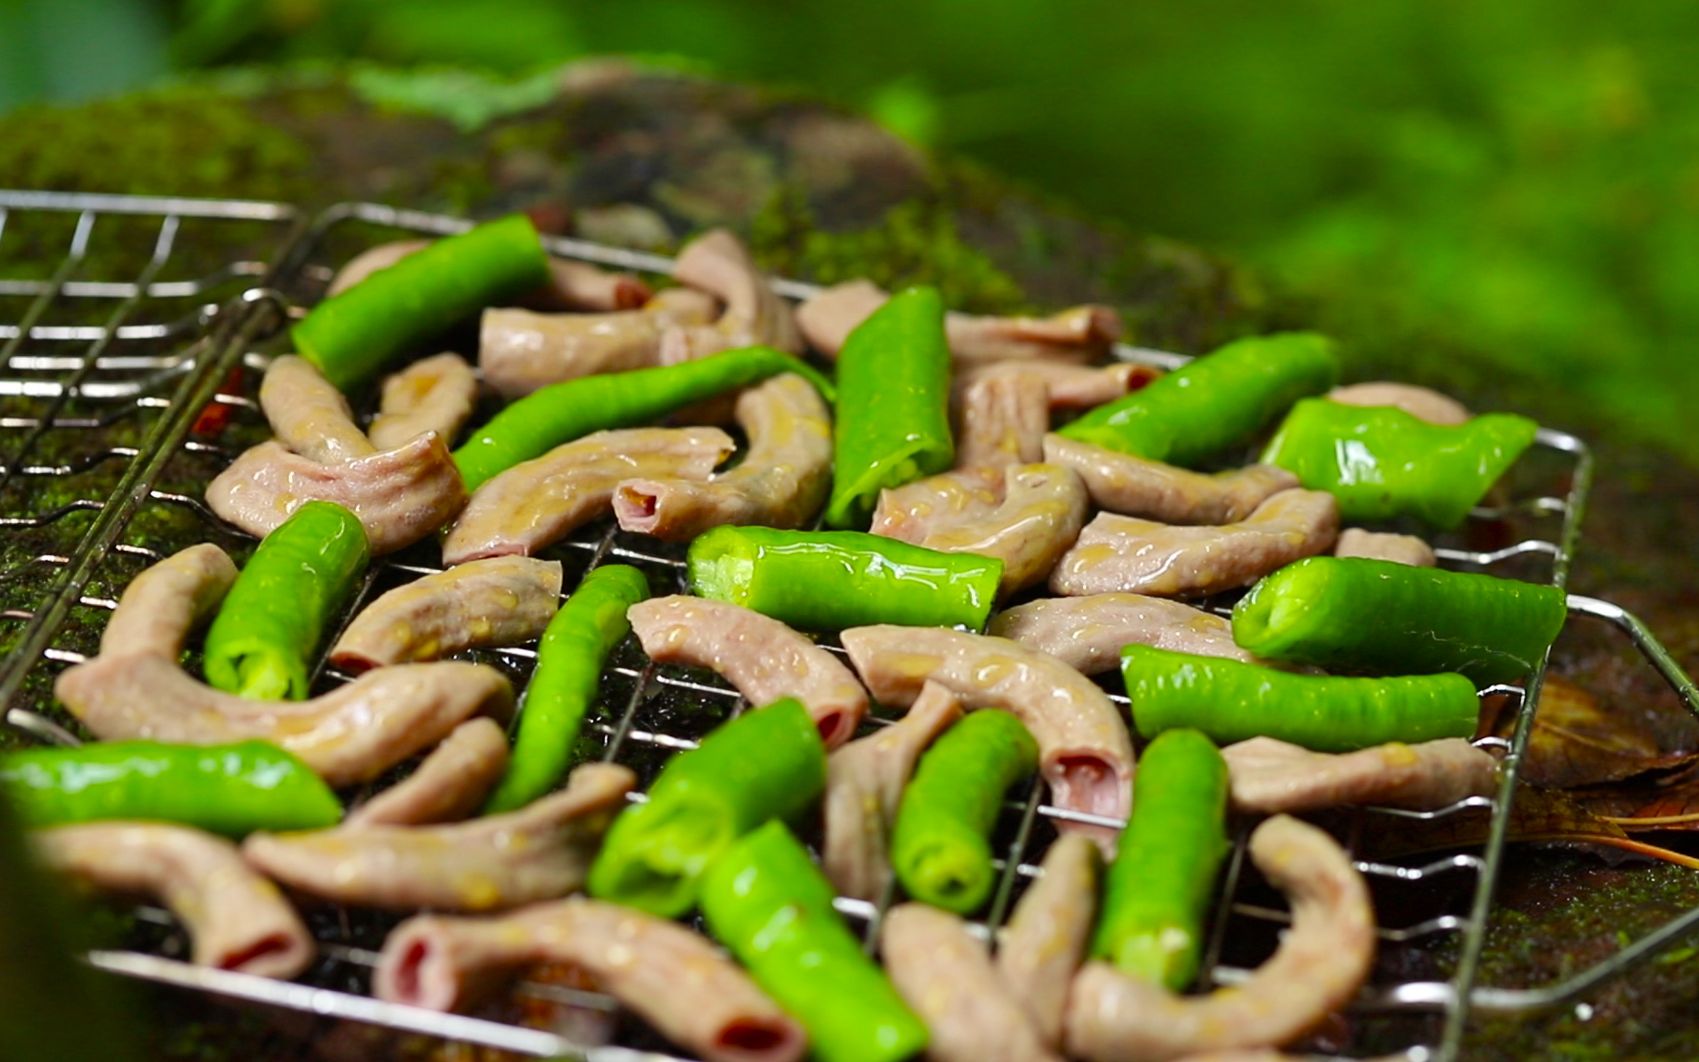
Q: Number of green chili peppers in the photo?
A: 15